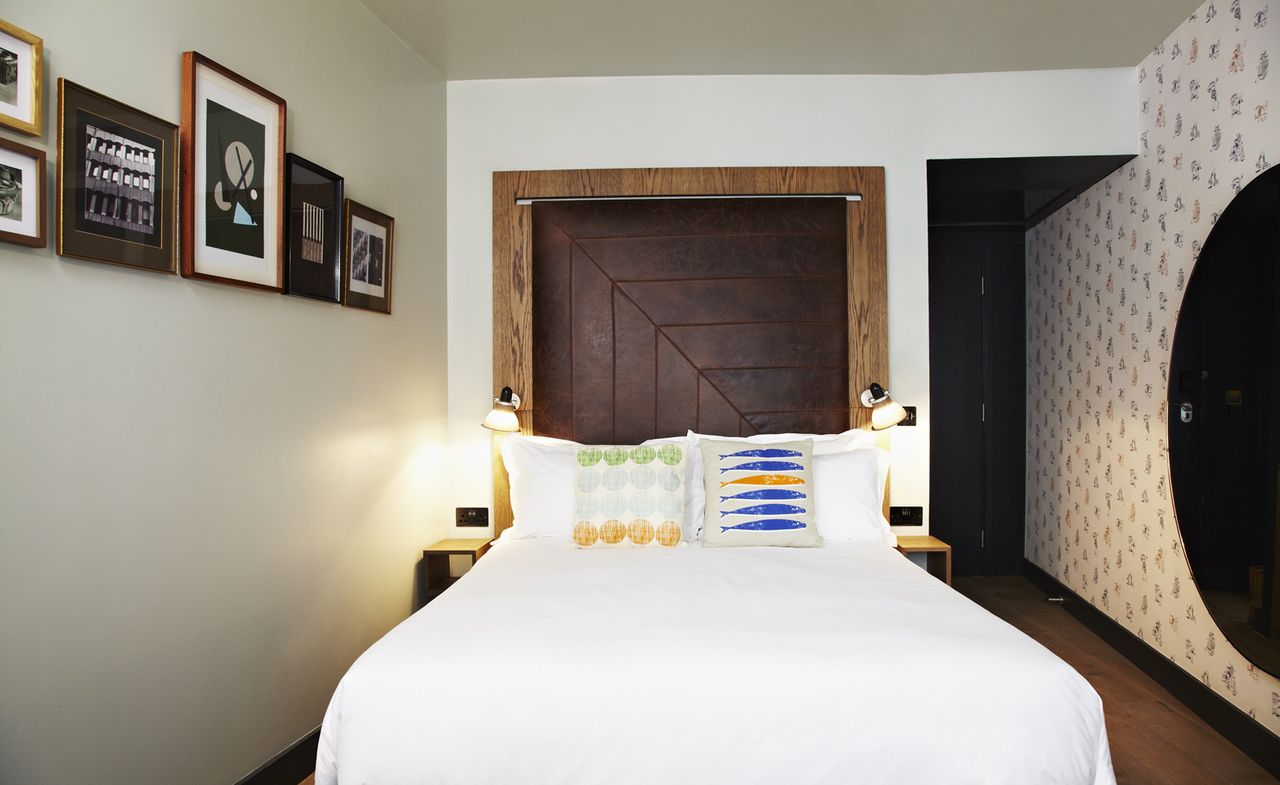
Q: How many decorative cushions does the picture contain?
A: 2